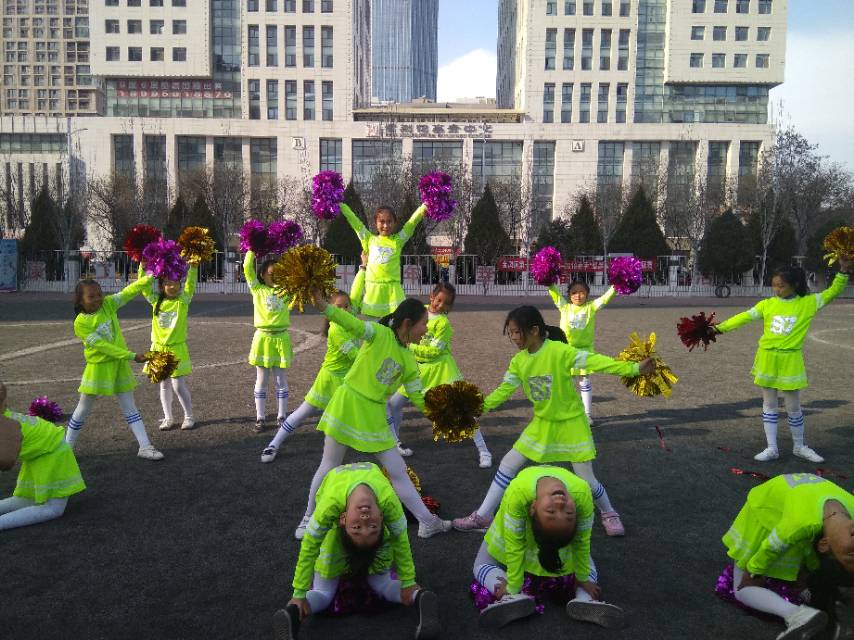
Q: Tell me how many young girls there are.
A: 14